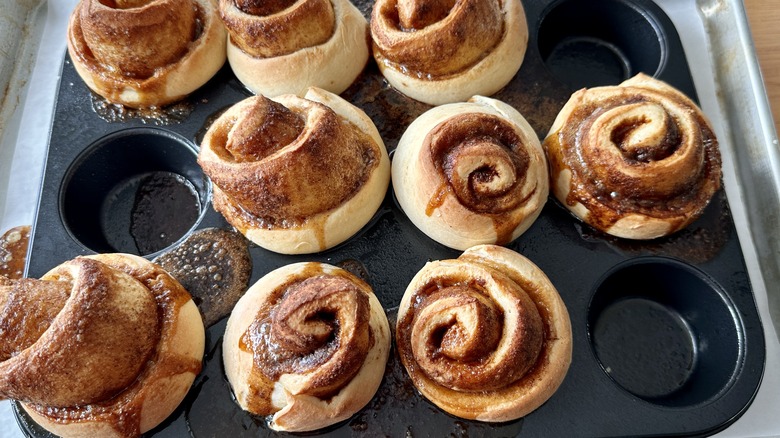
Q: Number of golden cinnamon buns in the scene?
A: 9